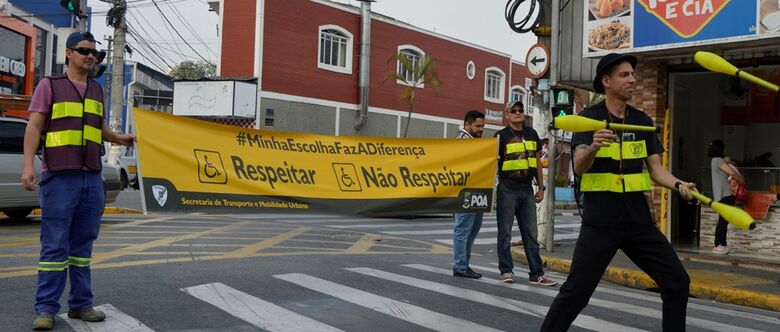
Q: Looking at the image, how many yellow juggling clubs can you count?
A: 3